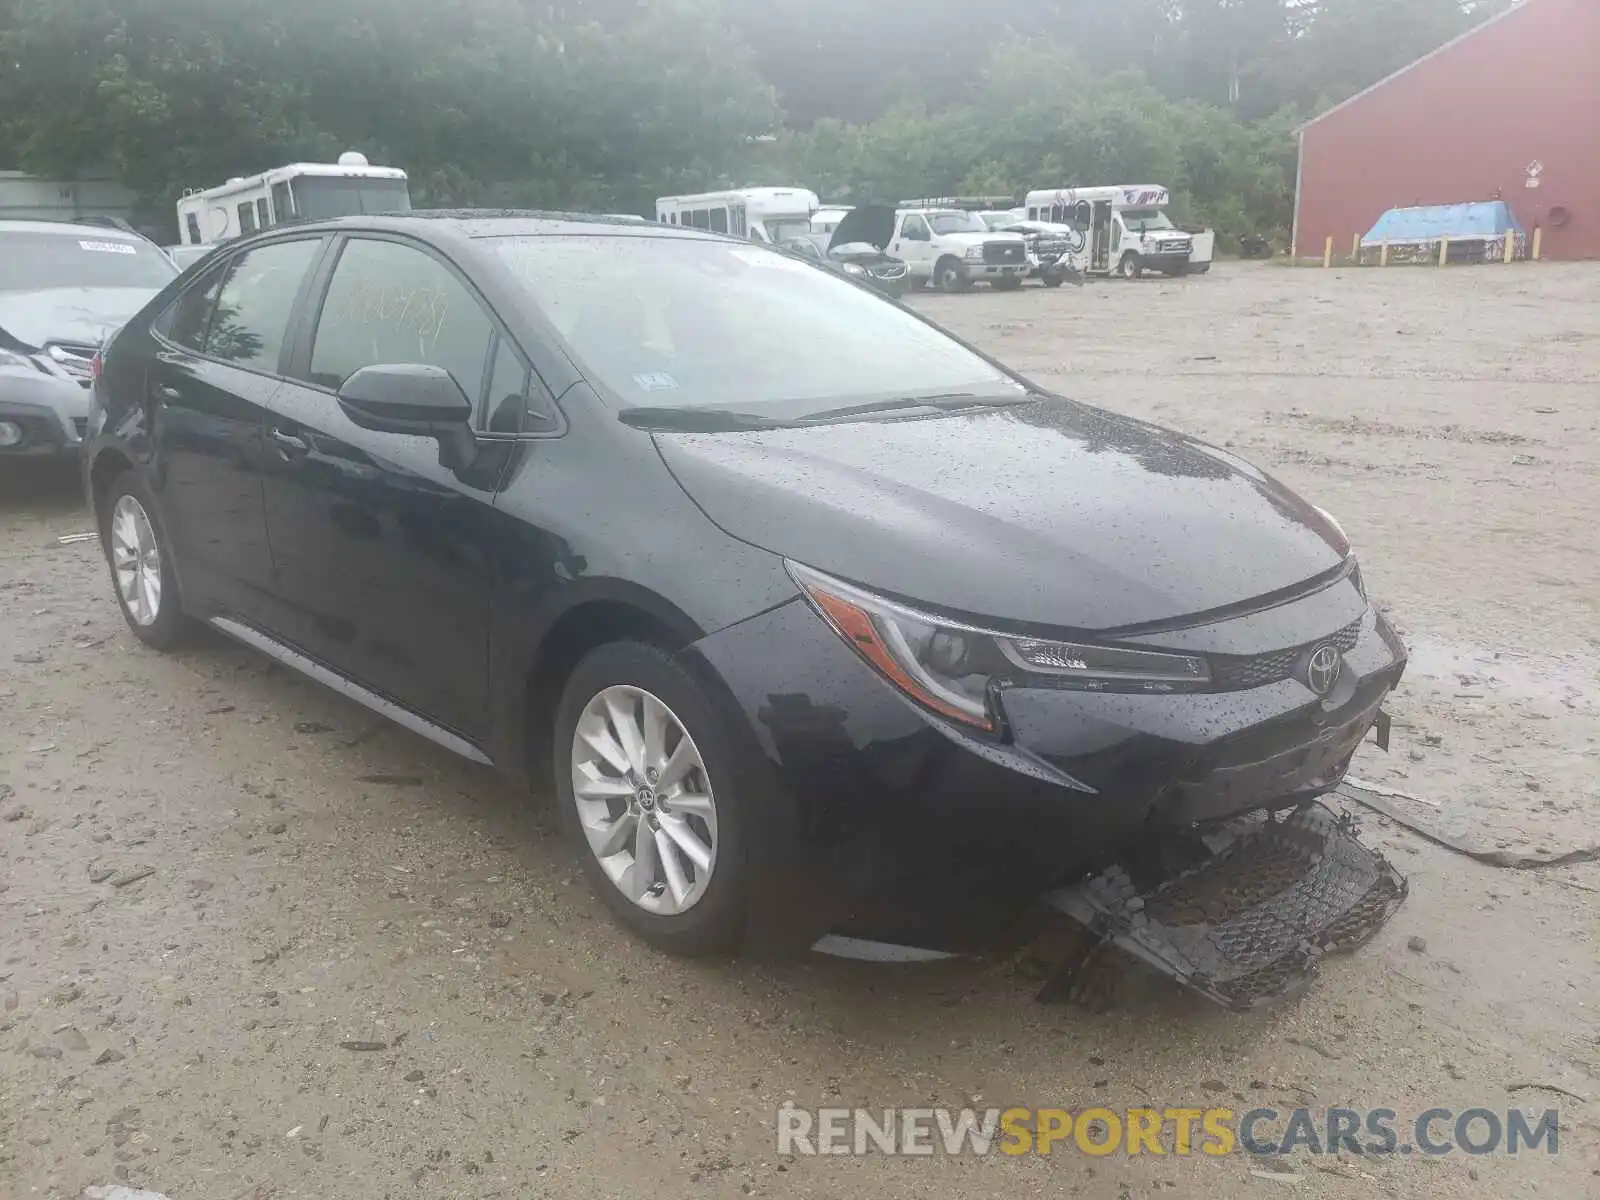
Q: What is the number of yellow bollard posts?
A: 6